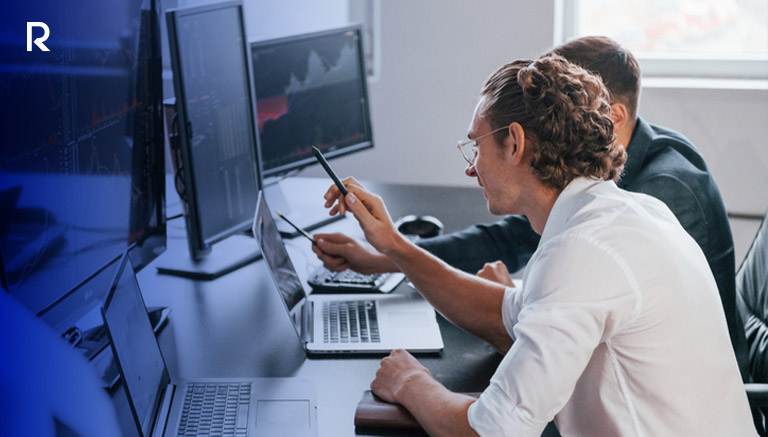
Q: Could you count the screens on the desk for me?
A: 5